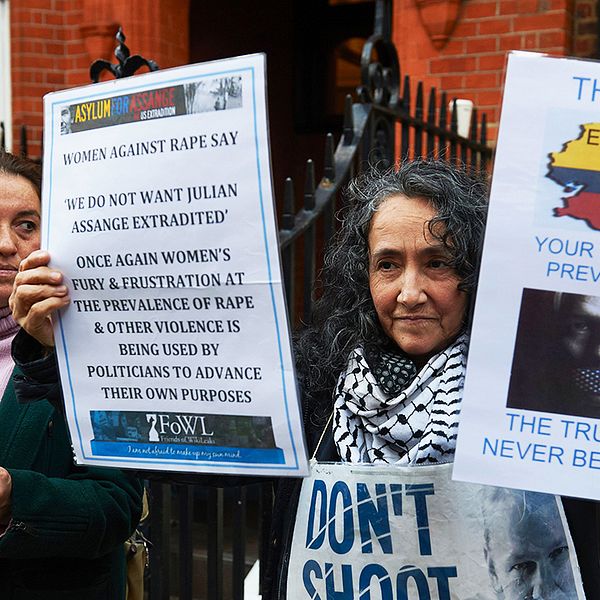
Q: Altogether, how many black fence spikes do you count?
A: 13